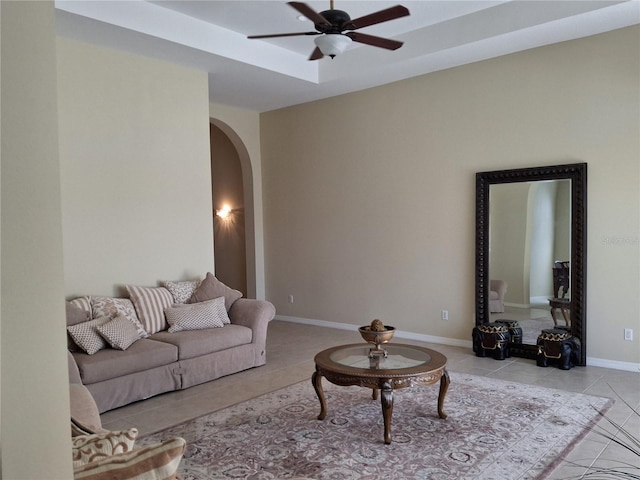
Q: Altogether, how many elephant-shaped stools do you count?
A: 2